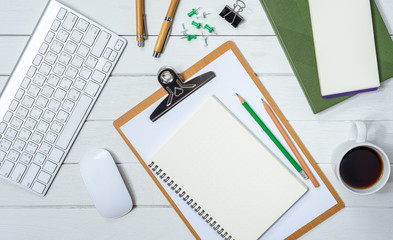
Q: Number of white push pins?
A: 3